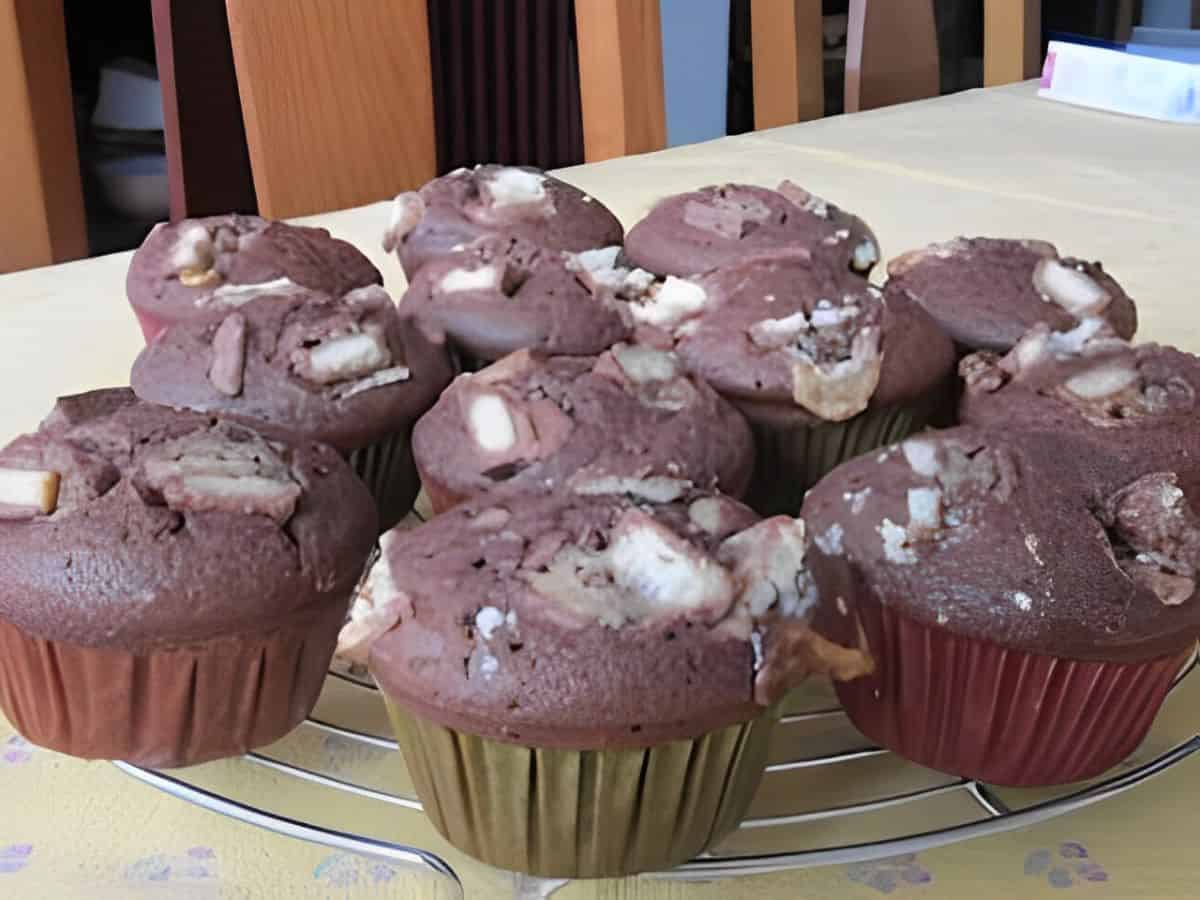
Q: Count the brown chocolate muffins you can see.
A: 12